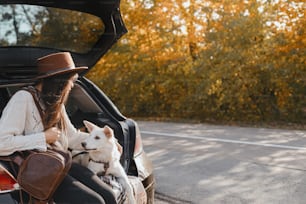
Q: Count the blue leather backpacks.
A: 0